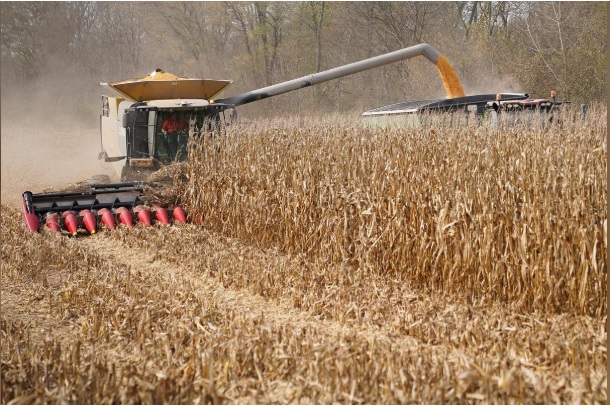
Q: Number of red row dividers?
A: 9